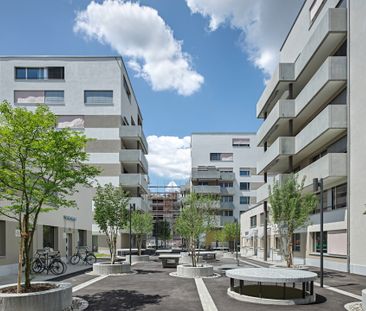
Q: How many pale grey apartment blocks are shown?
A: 3